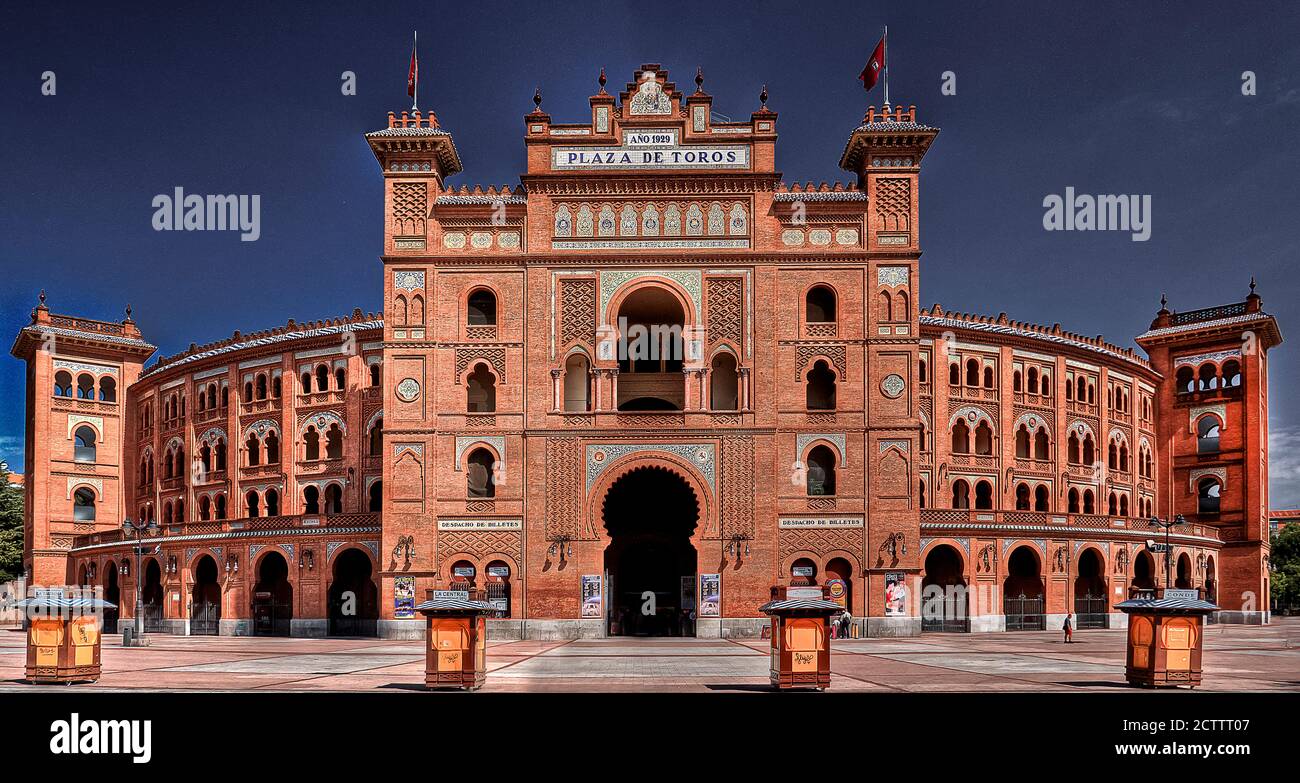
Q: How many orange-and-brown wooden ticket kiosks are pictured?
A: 4